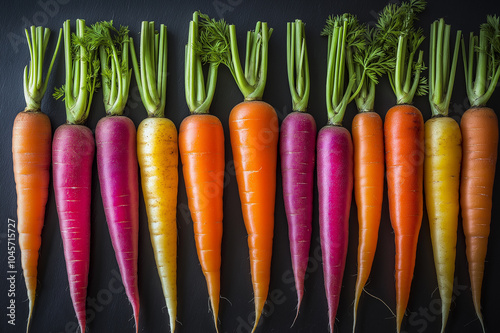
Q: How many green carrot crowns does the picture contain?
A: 12